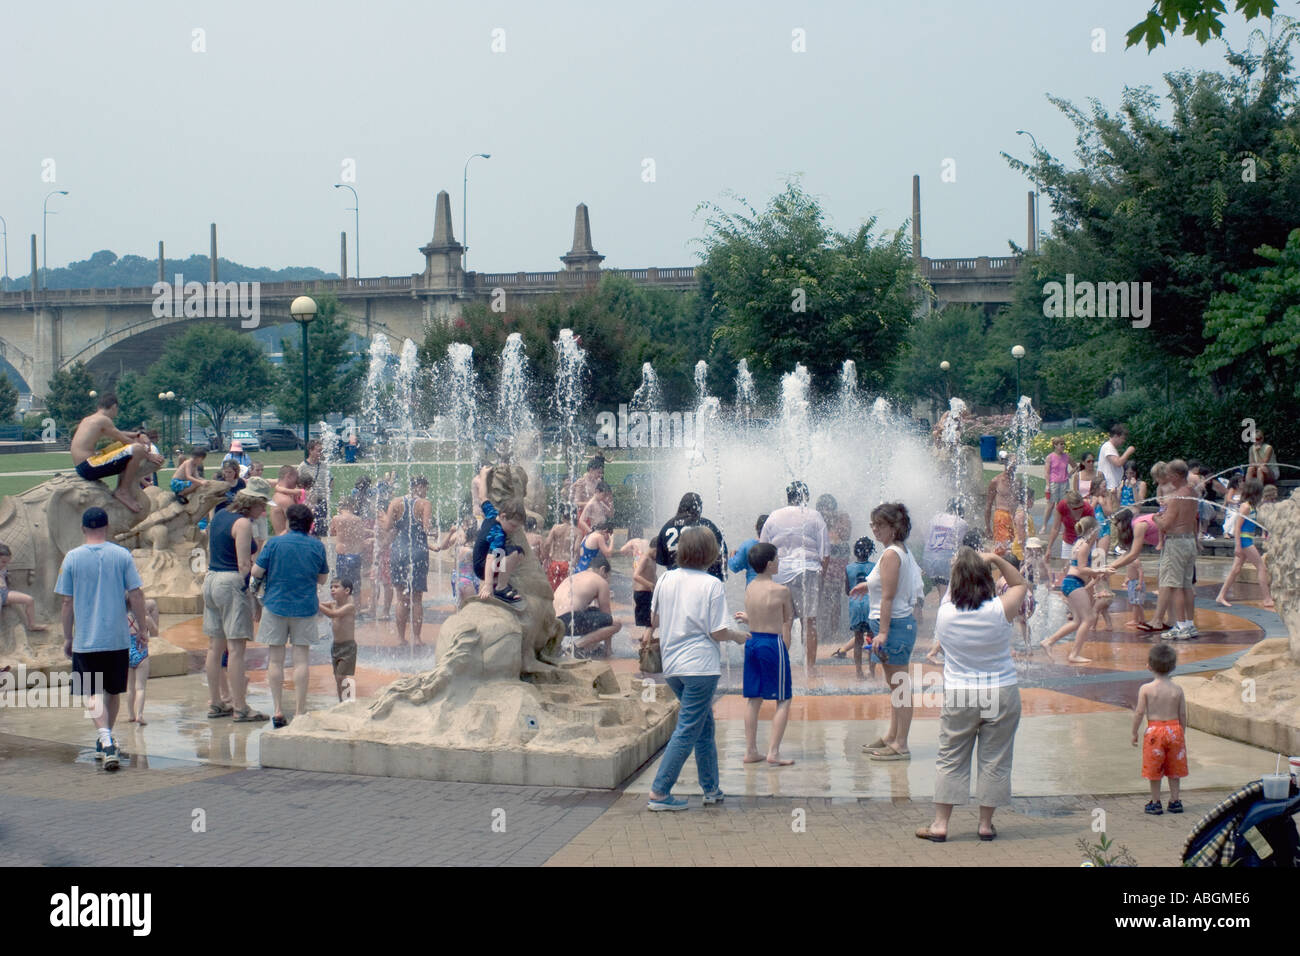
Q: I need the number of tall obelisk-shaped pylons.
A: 2